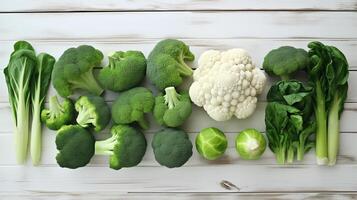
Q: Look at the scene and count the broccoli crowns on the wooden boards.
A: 11